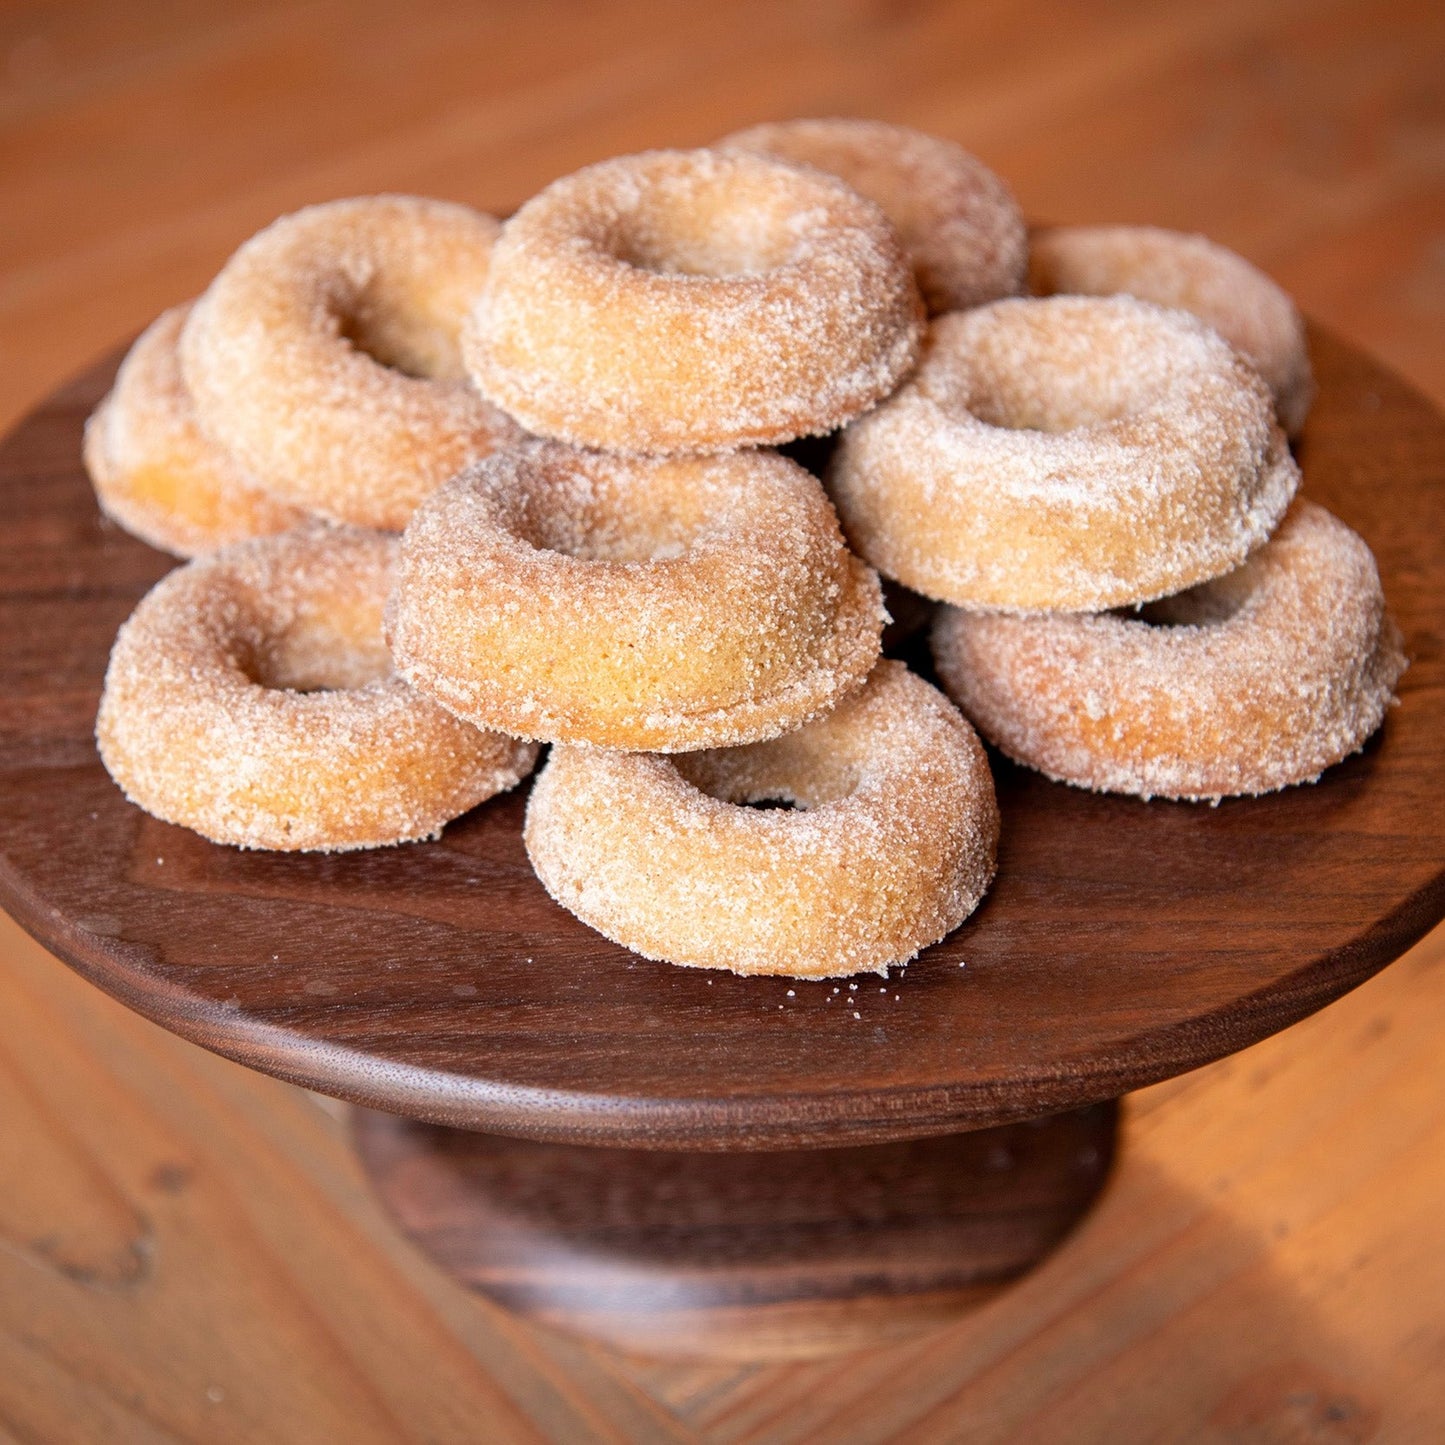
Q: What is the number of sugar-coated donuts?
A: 10